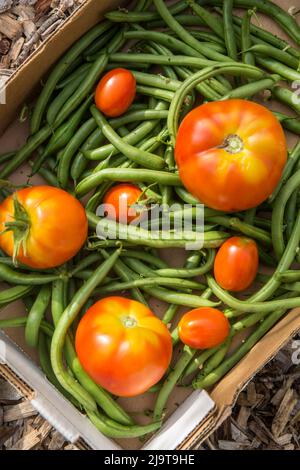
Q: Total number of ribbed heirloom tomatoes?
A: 3